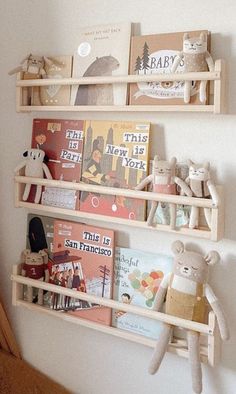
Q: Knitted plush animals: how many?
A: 7